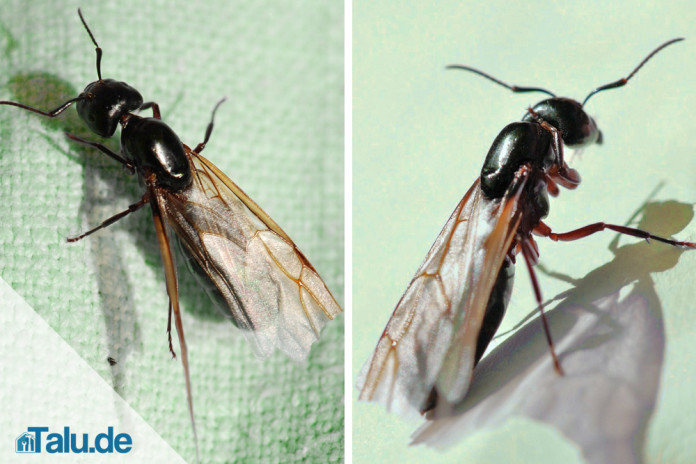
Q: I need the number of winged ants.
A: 2